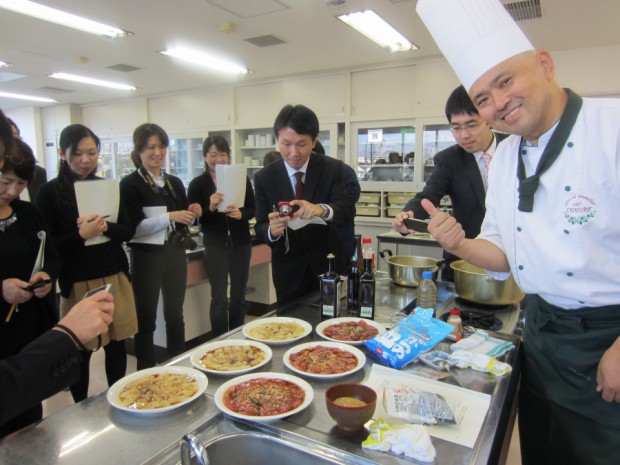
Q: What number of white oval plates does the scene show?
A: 6